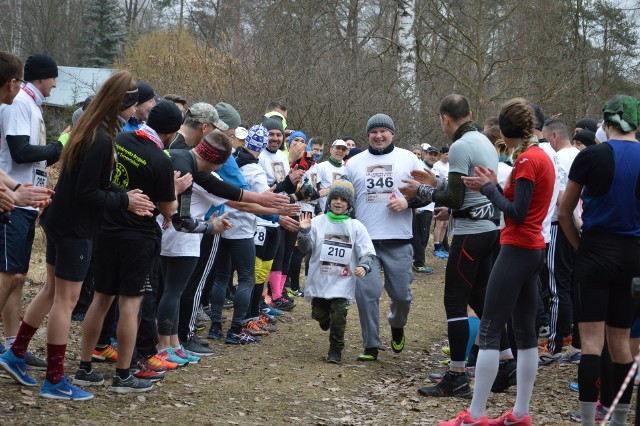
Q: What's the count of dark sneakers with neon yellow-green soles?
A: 2